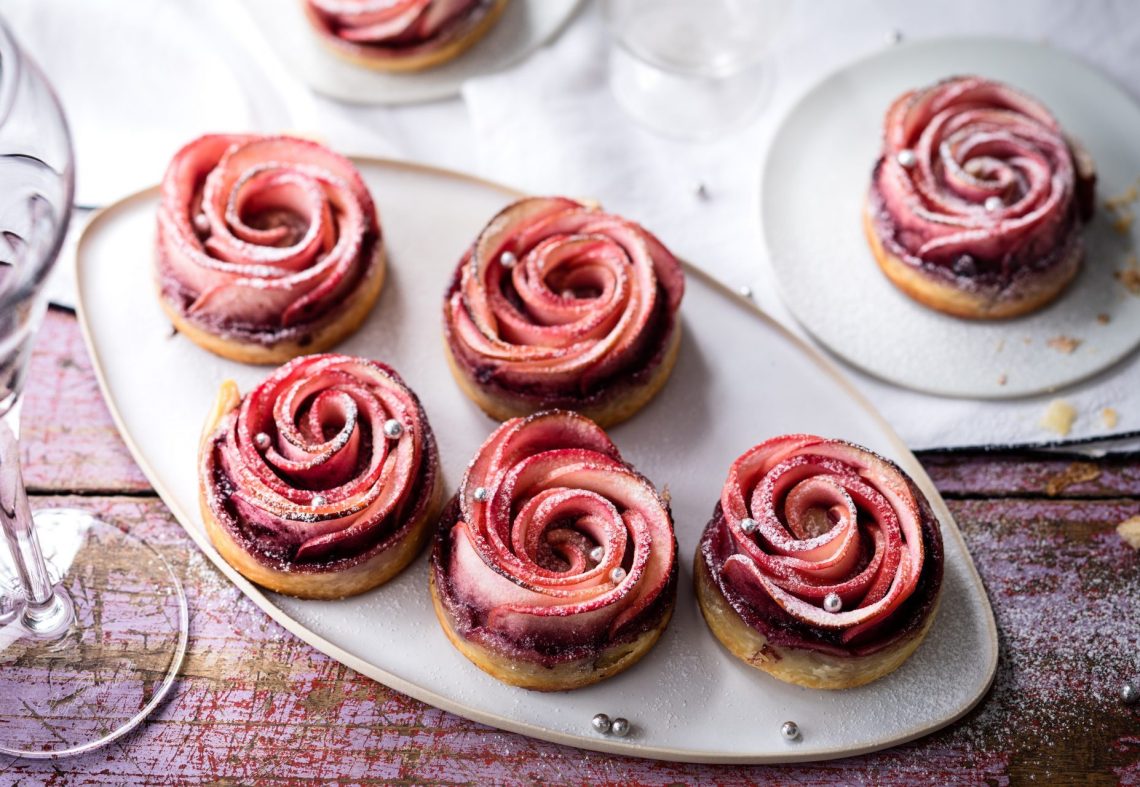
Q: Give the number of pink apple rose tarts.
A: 7